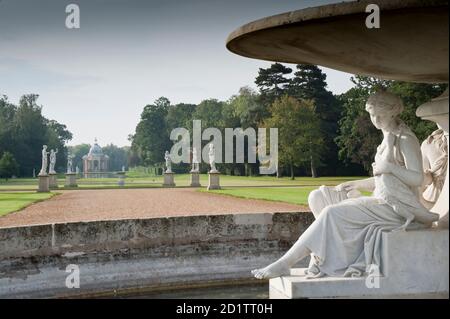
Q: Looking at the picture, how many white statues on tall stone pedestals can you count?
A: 6